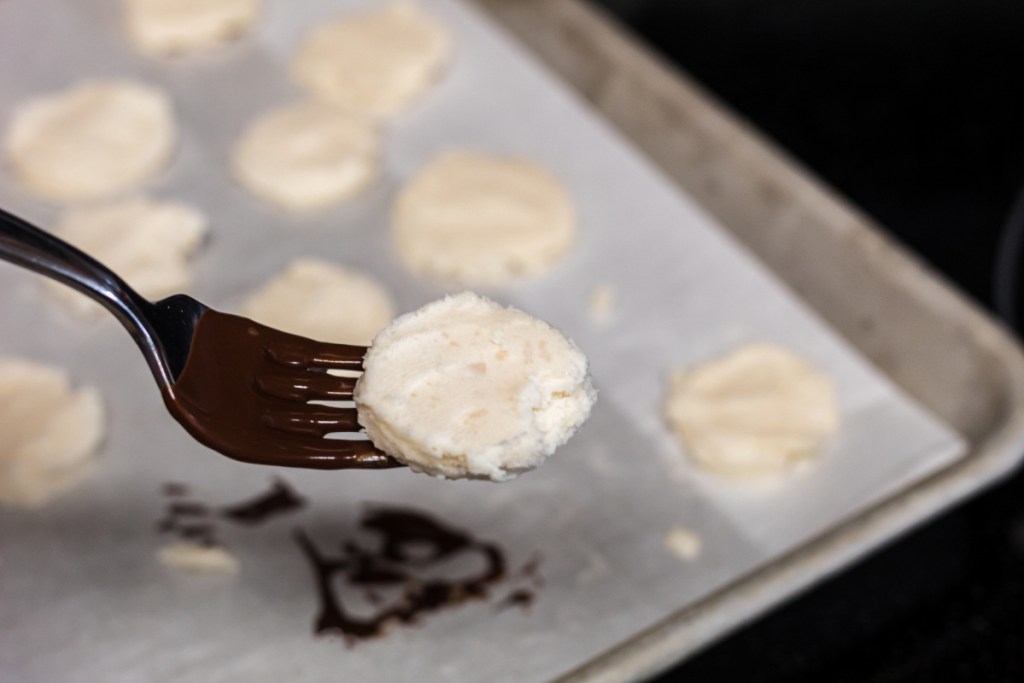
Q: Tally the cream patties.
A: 10